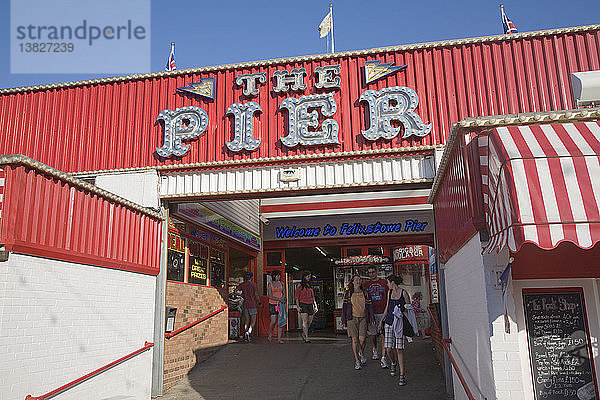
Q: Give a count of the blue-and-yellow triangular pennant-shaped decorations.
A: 2